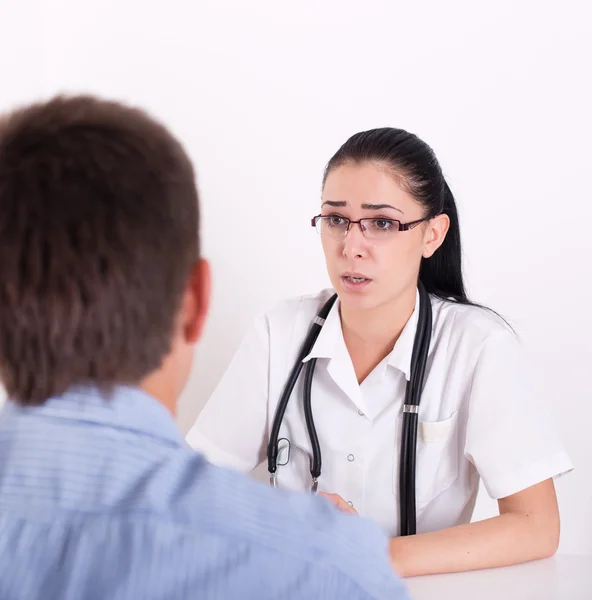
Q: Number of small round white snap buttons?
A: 3